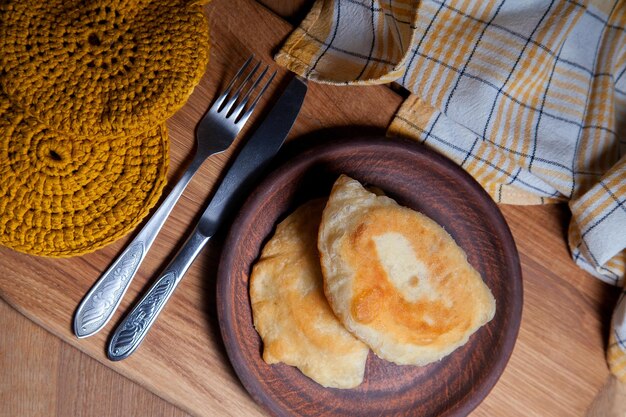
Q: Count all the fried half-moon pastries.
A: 2